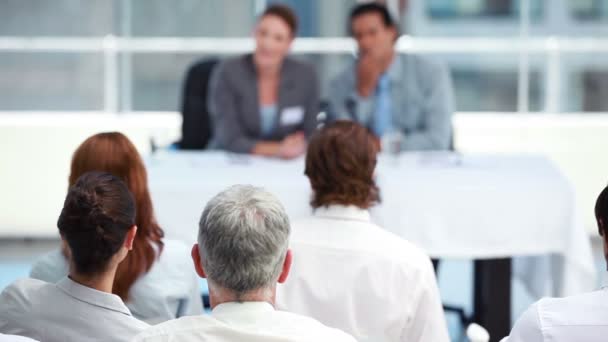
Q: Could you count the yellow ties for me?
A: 0